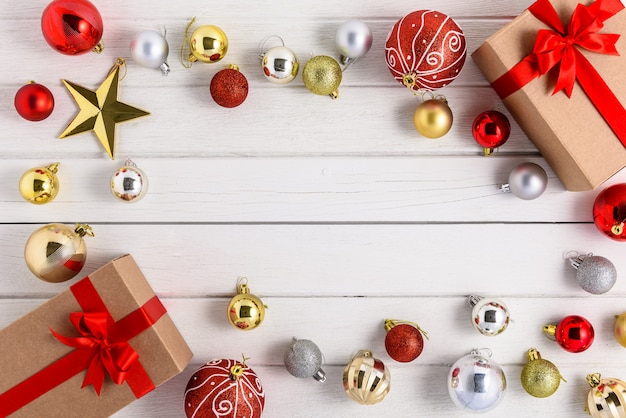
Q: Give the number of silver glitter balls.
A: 2